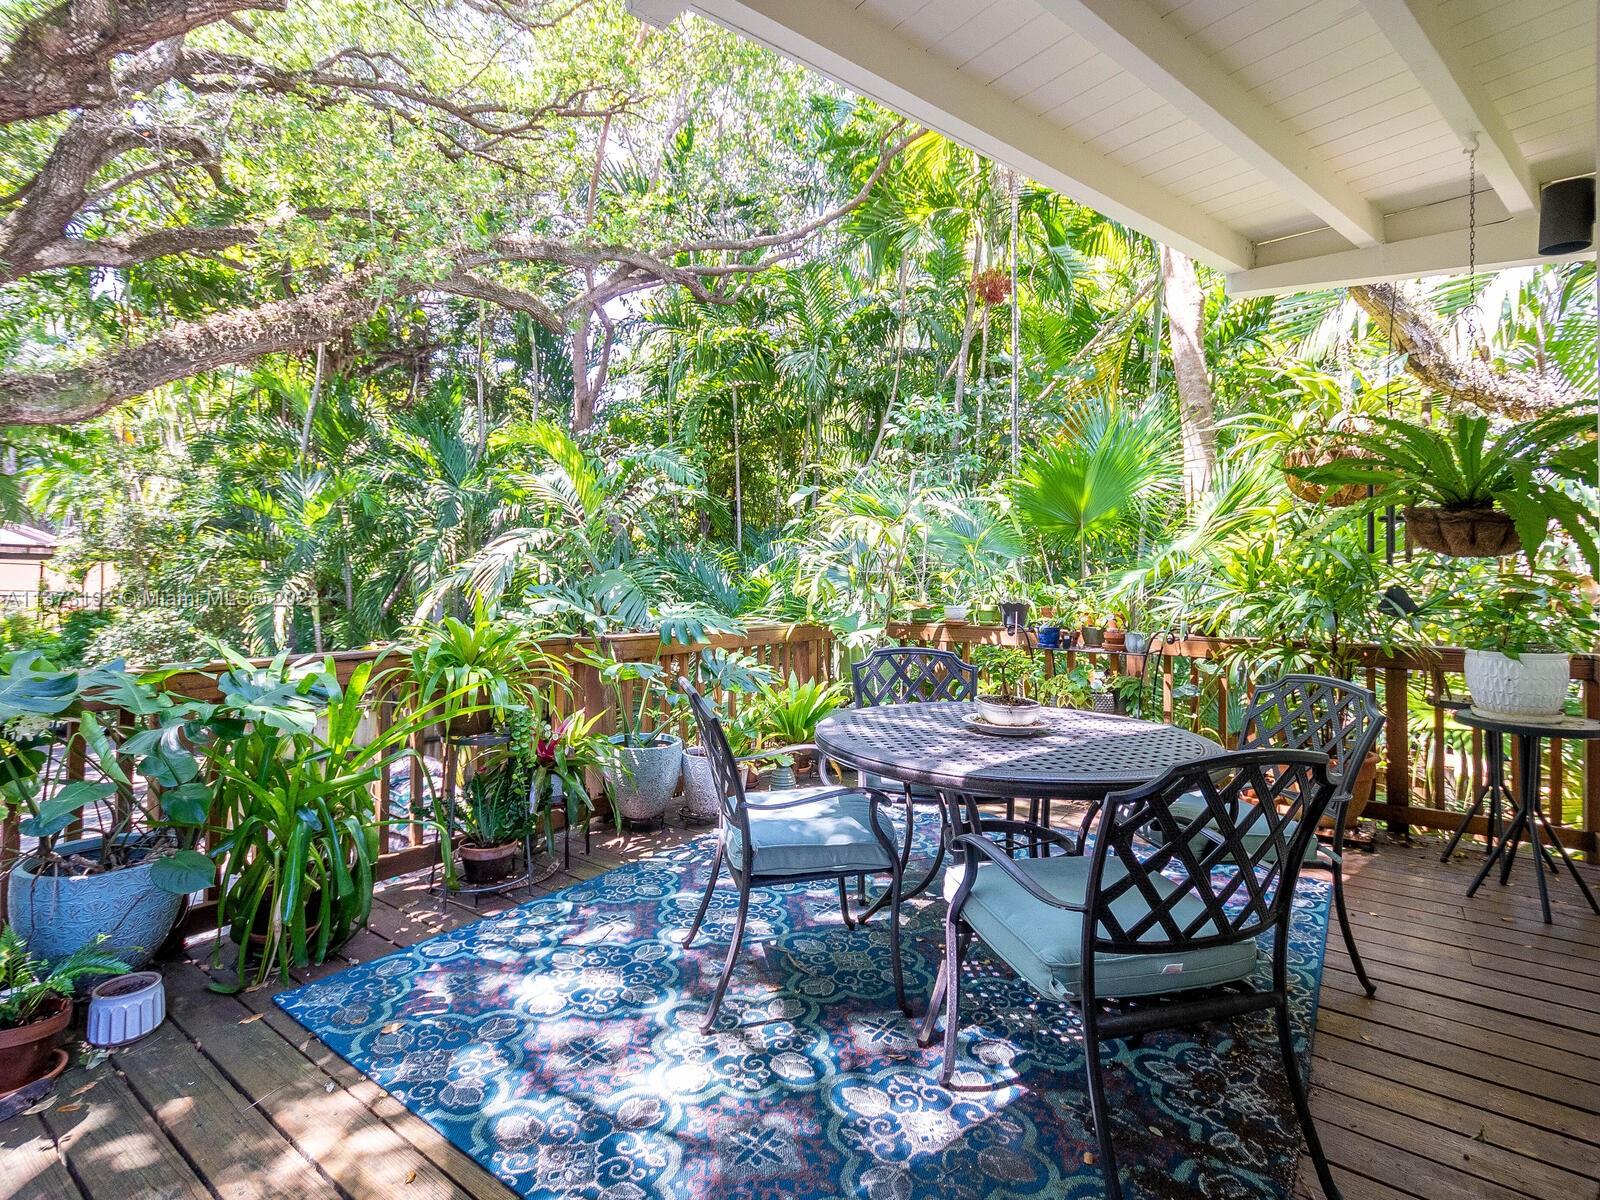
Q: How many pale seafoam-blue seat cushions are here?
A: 4